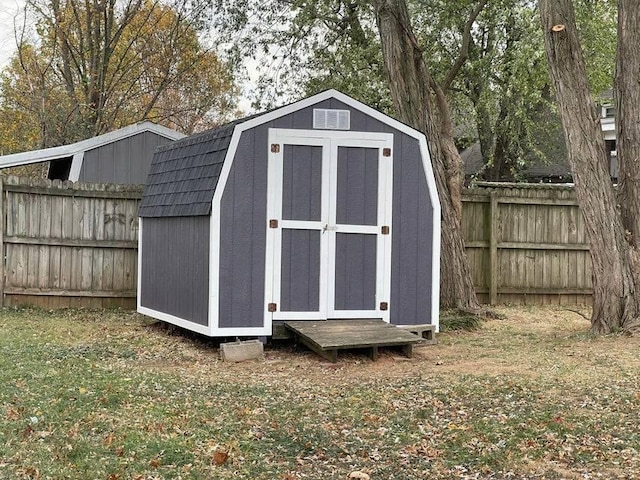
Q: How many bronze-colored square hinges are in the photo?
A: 6